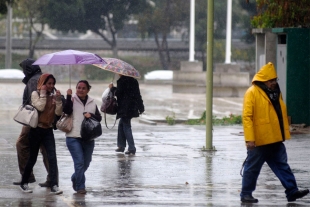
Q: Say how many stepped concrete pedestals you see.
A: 2